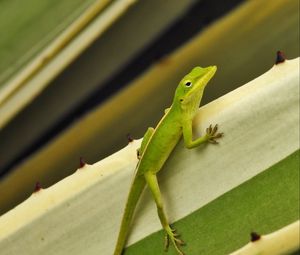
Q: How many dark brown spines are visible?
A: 5